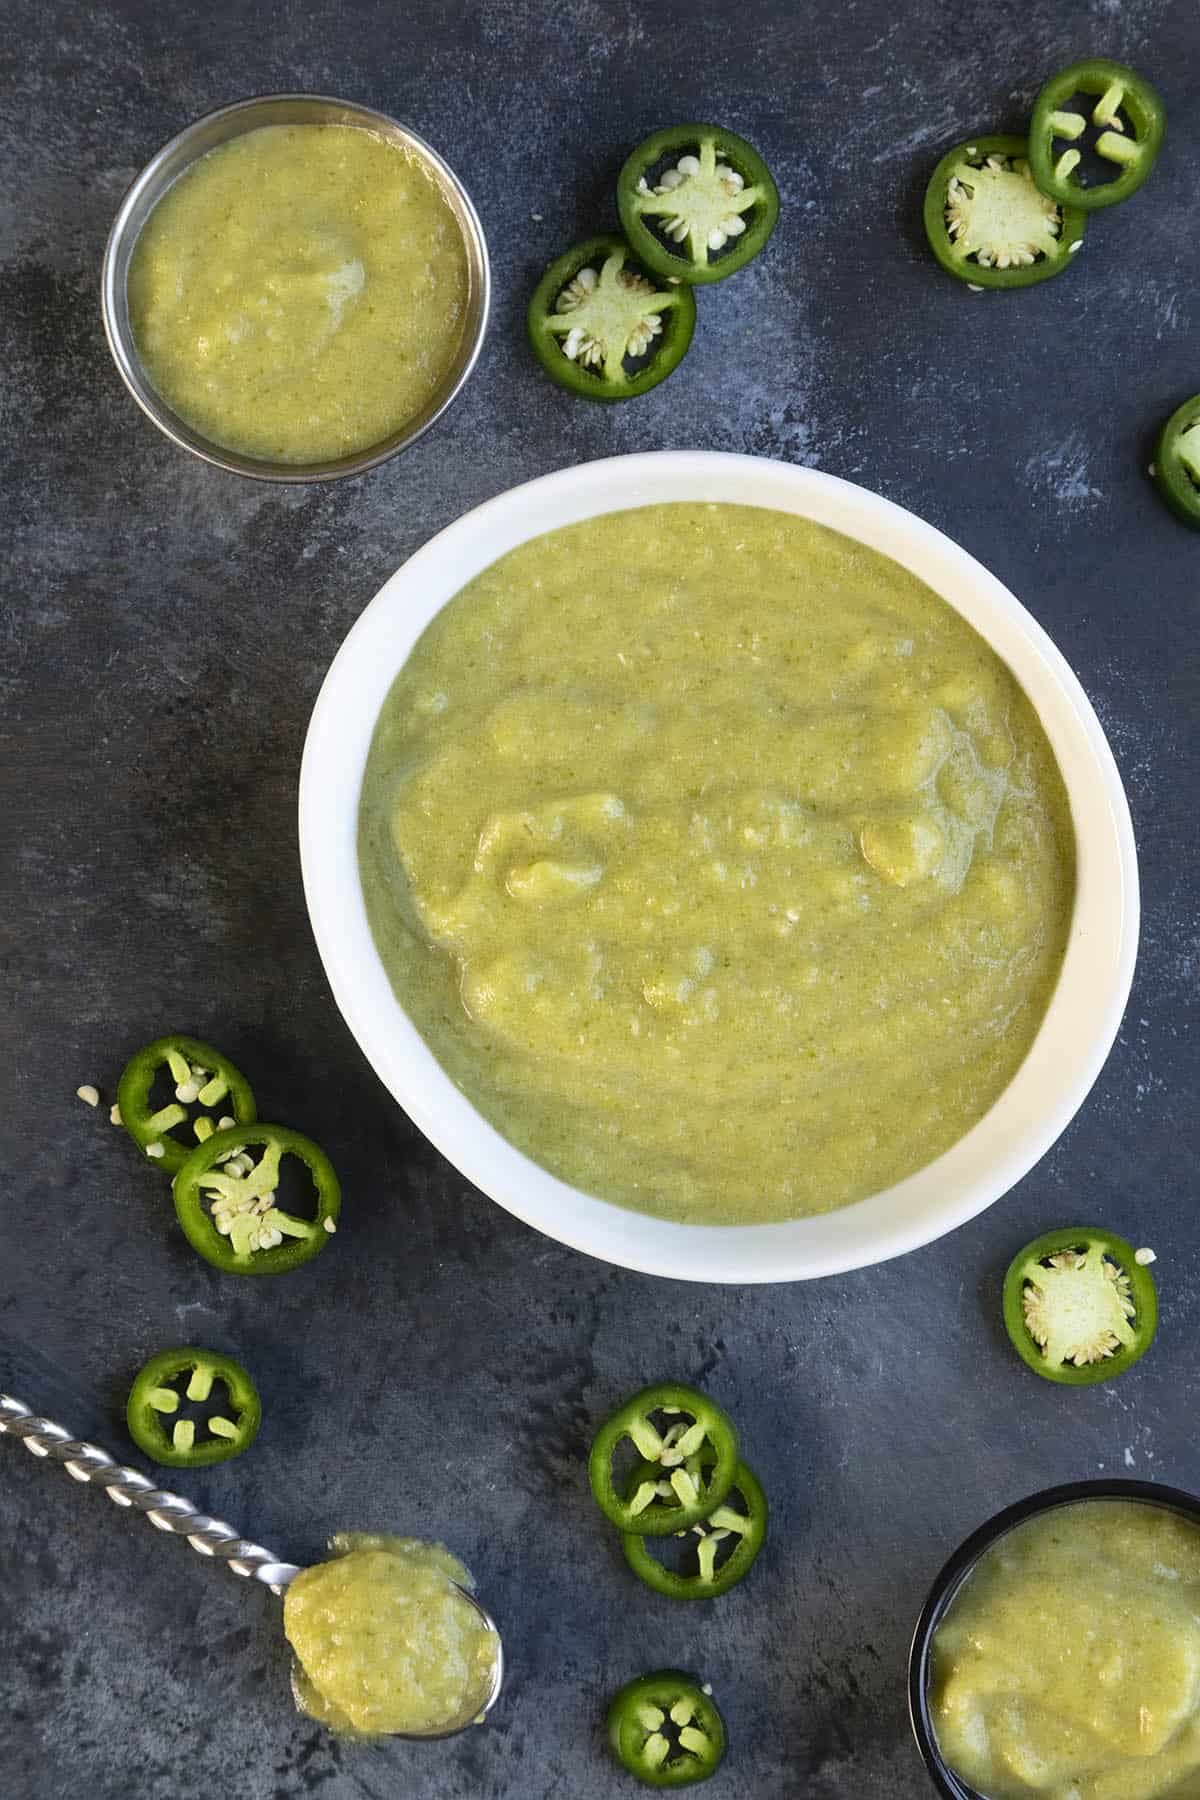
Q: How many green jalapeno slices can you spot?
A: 12